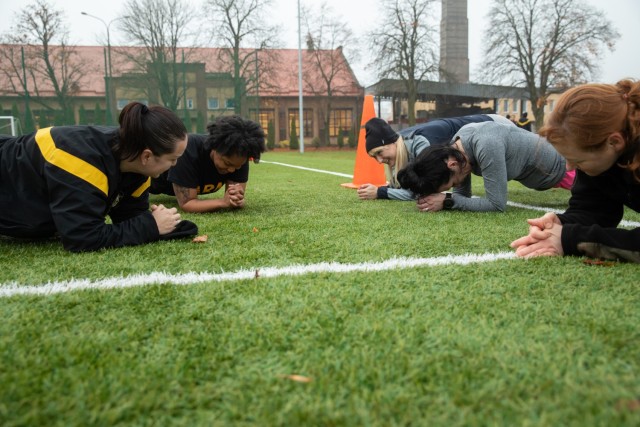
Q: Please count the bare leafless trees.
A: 6